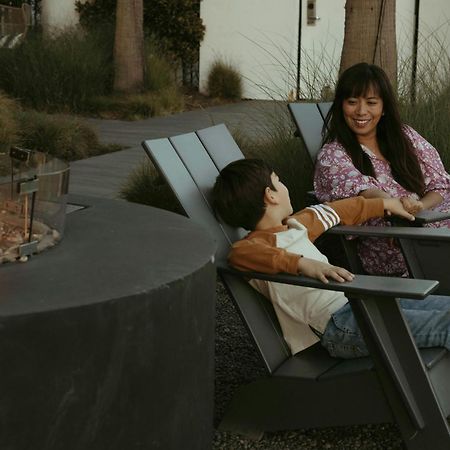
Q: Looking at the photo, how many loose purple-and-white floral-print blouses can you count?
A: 1